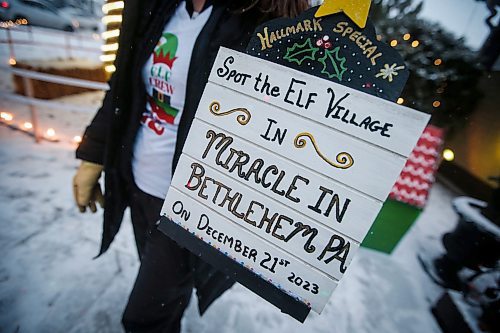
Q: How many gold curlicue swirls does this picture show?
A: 2